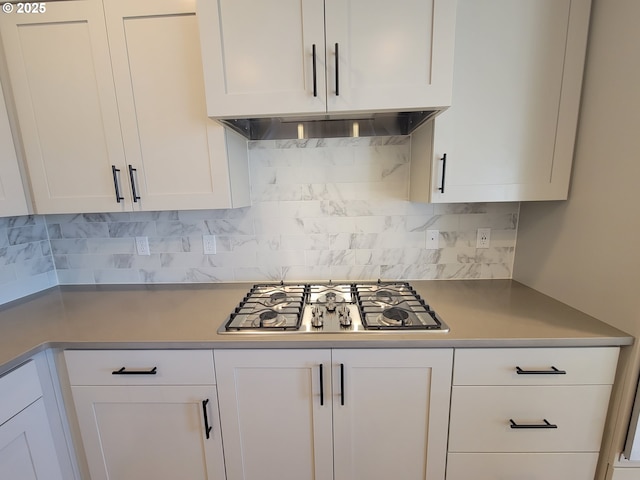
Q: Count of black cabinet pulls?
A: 11